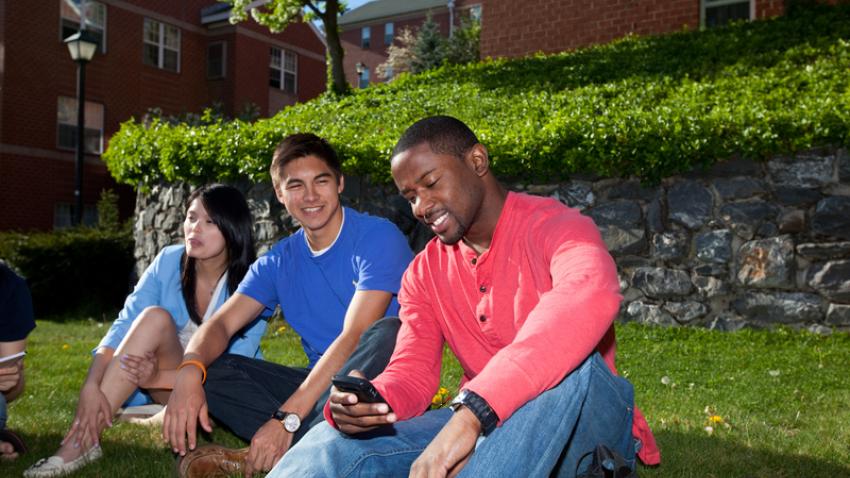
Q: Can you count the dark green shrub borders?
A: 1